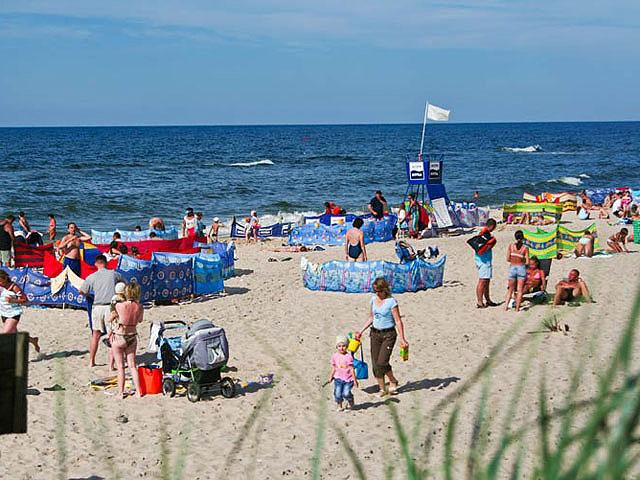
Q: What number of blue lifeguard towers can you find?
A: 1